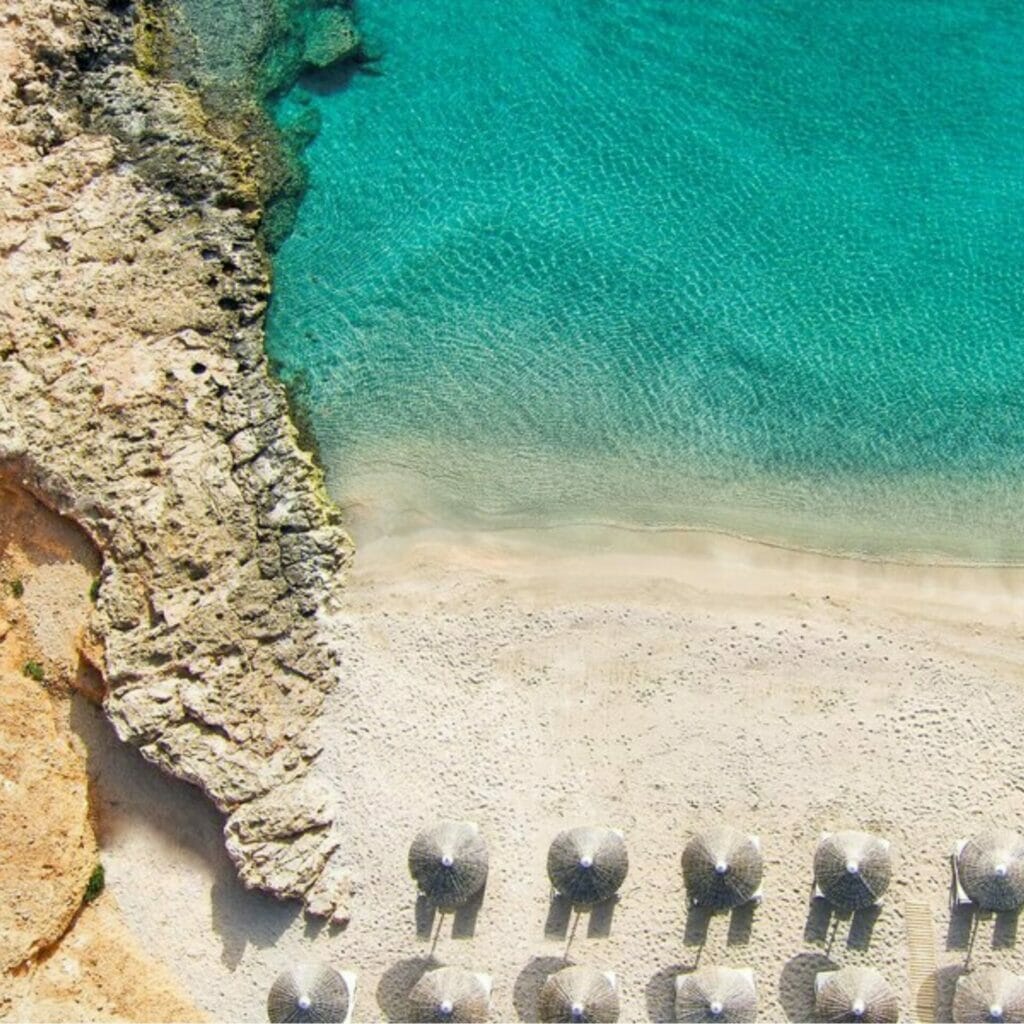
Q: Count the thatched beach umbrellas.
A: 11